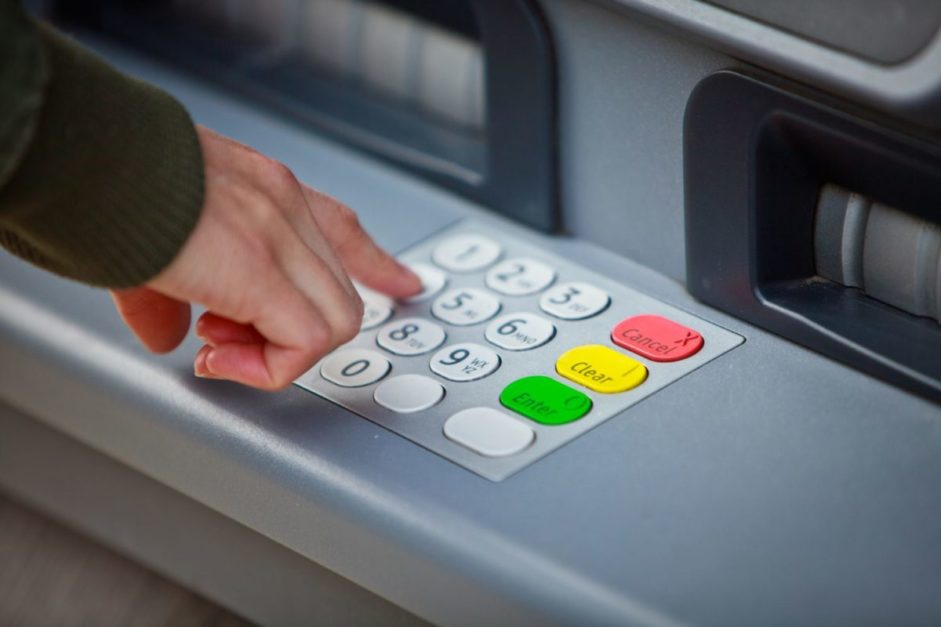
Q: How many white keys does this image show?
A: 12